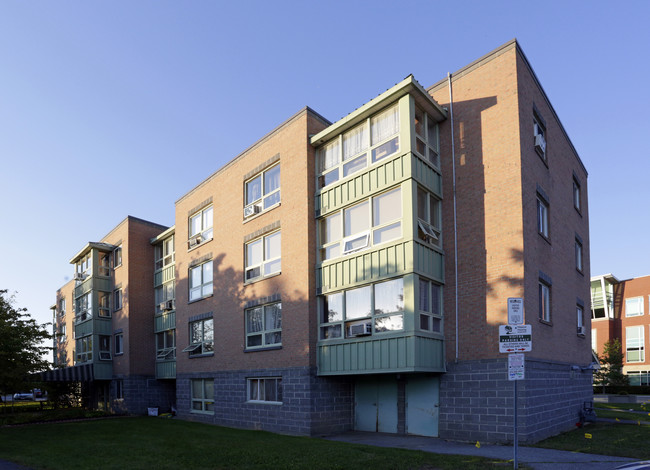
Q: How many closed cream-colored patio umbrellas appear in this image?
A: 0